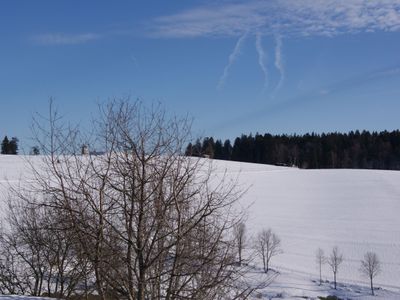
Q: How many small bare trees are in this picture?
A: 5